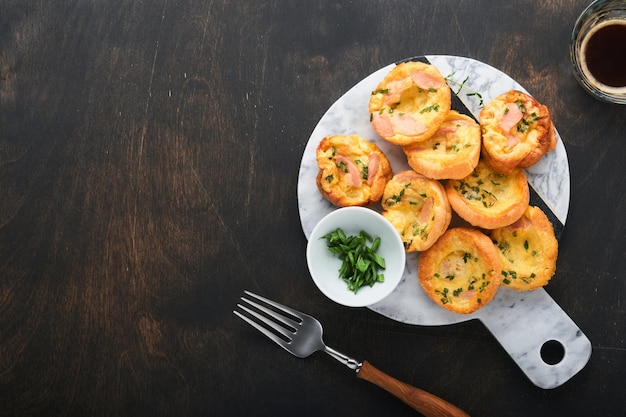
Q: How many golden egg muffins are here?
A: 8